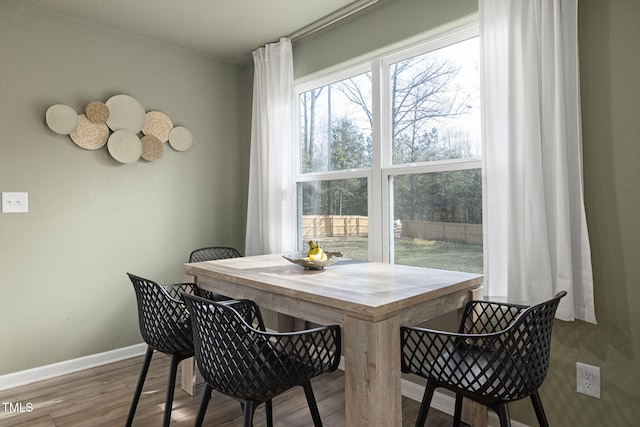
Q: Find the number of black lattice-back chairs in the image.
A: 4